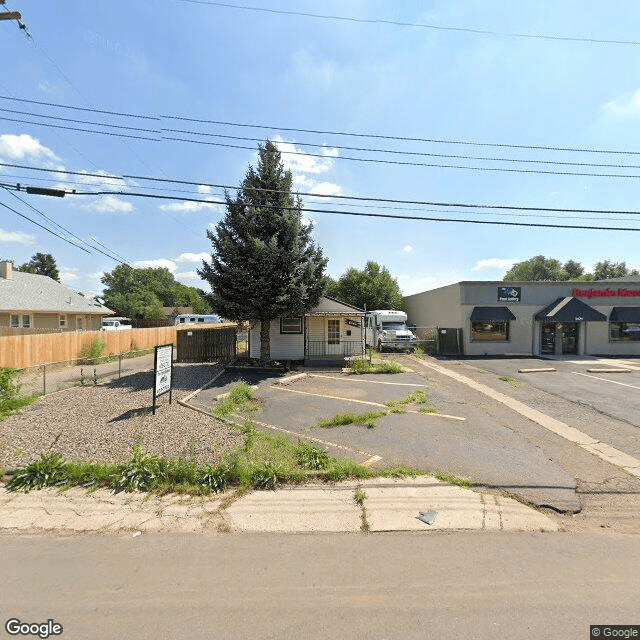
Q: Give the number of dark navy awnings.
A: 3